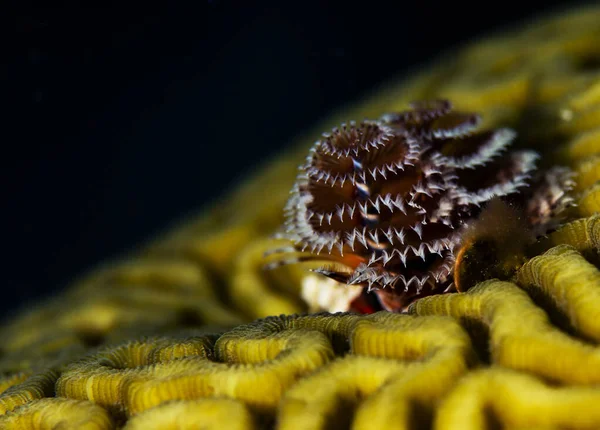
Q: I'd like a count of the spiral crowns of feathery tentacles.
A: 2